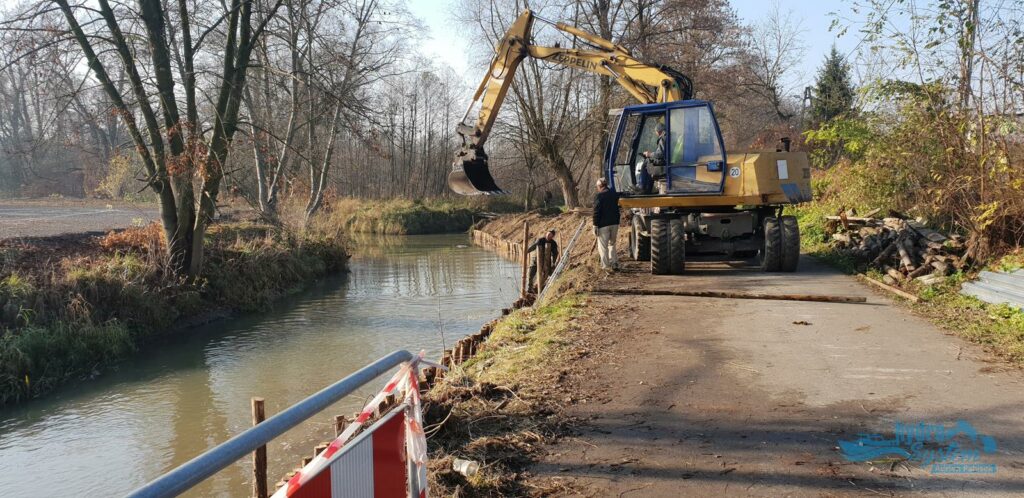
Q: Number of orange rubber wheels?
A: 0